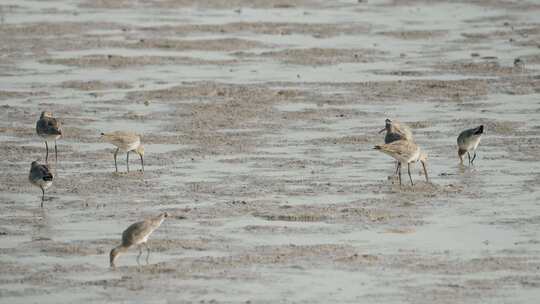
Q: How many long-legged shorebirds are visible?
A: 7